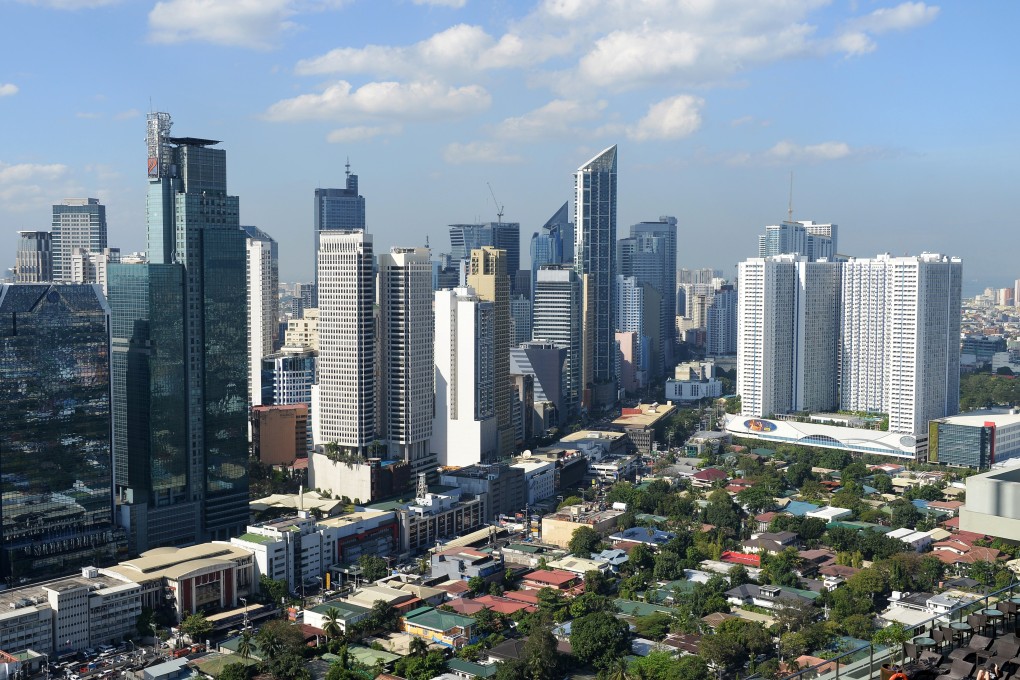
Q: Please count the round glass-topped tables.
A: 4